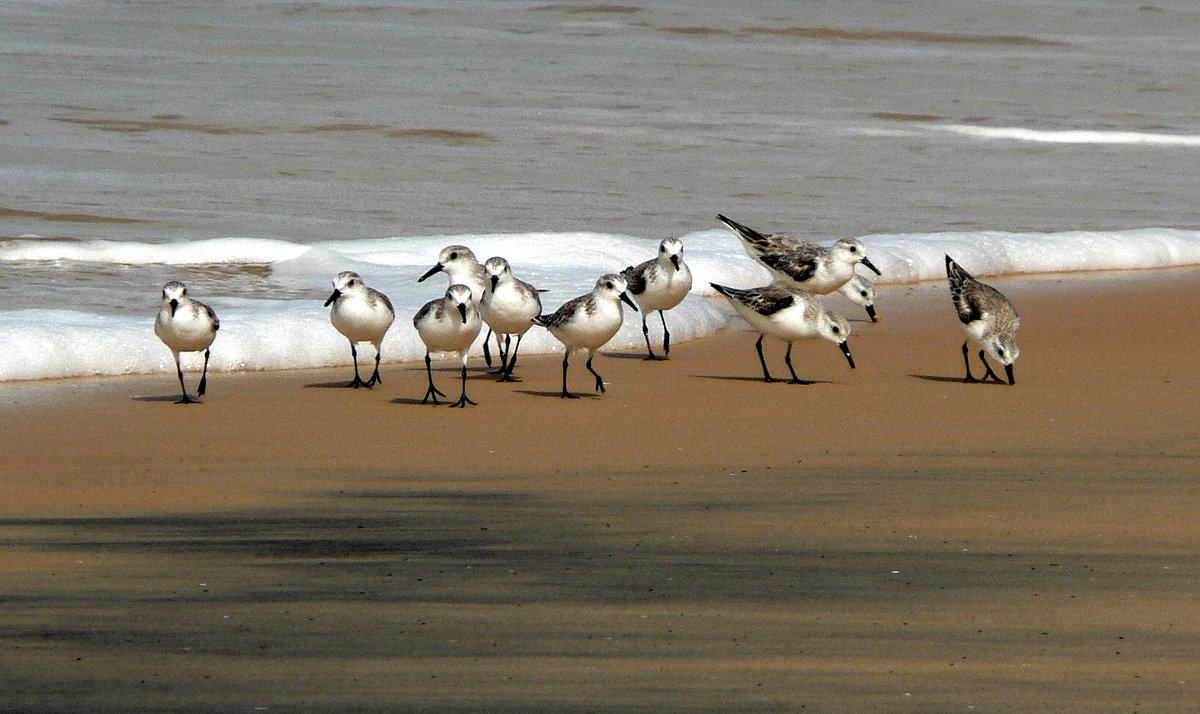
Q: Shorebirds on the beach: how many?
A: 11